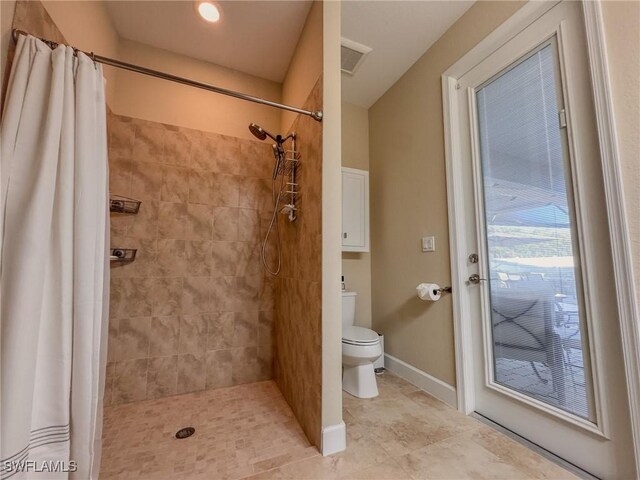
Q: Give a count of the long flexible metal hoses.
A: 1